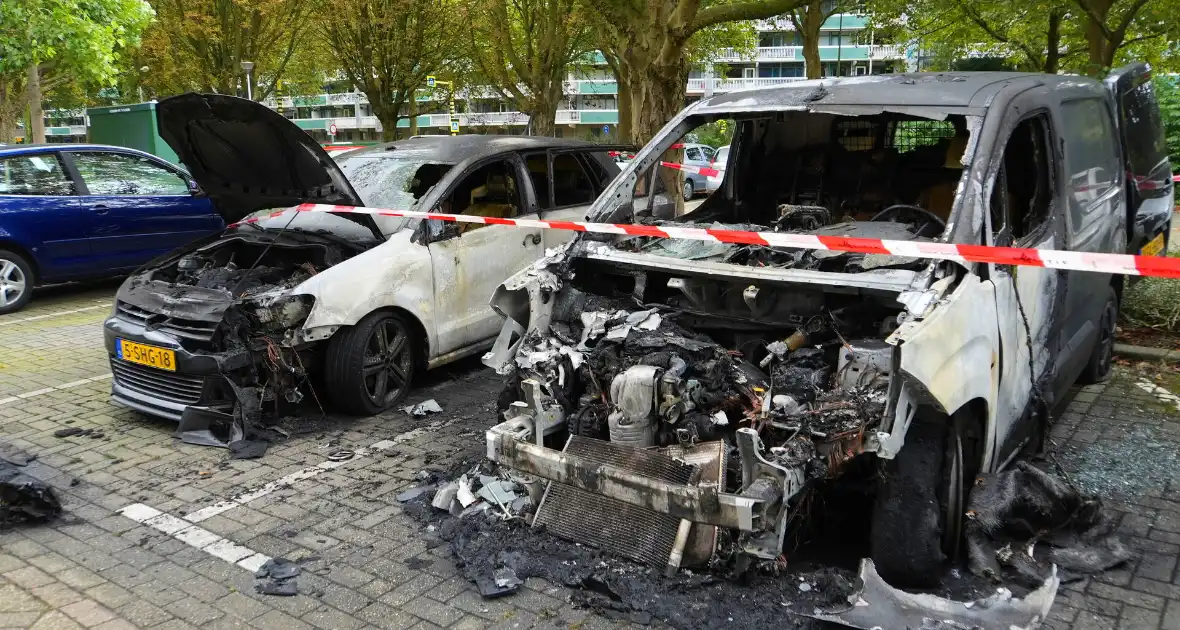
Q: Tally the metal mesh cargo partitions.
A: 1